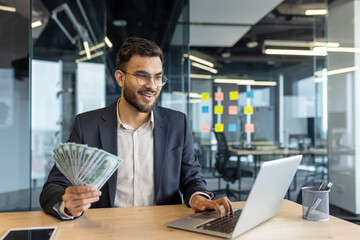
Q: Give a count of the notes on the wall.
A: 12